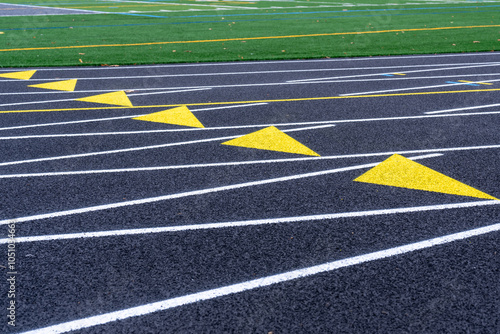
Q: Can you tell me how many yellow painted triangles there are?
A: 6